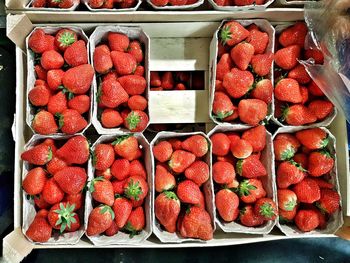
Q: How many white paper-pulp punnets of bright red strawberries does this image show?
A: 9